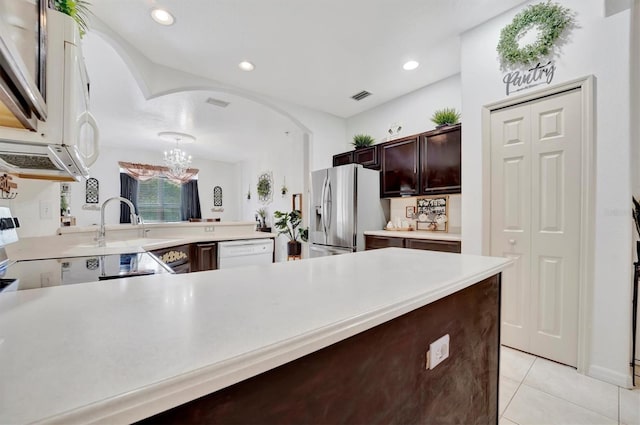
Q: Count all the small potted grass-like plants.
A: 2